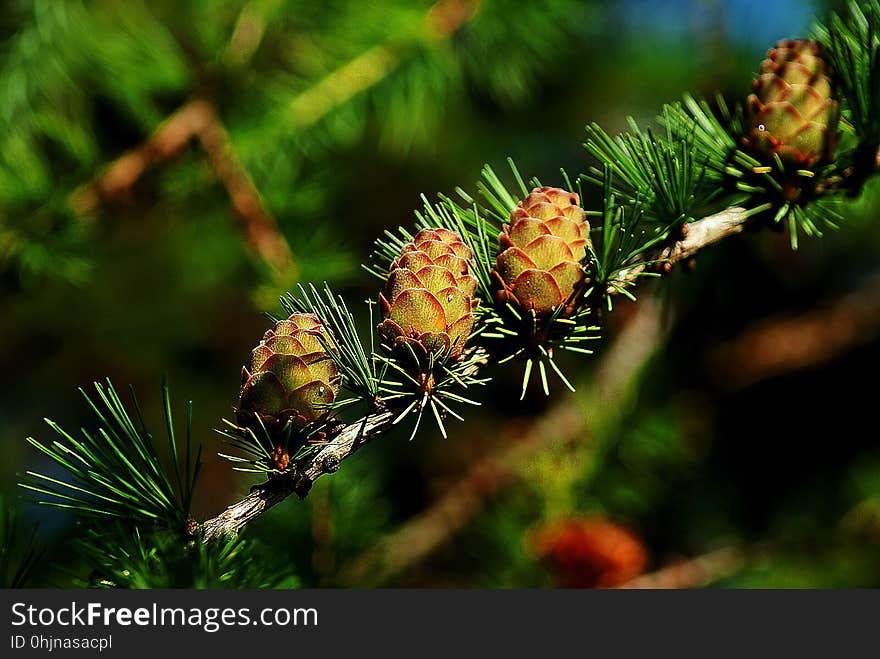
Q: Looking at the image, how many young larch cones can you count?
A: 4